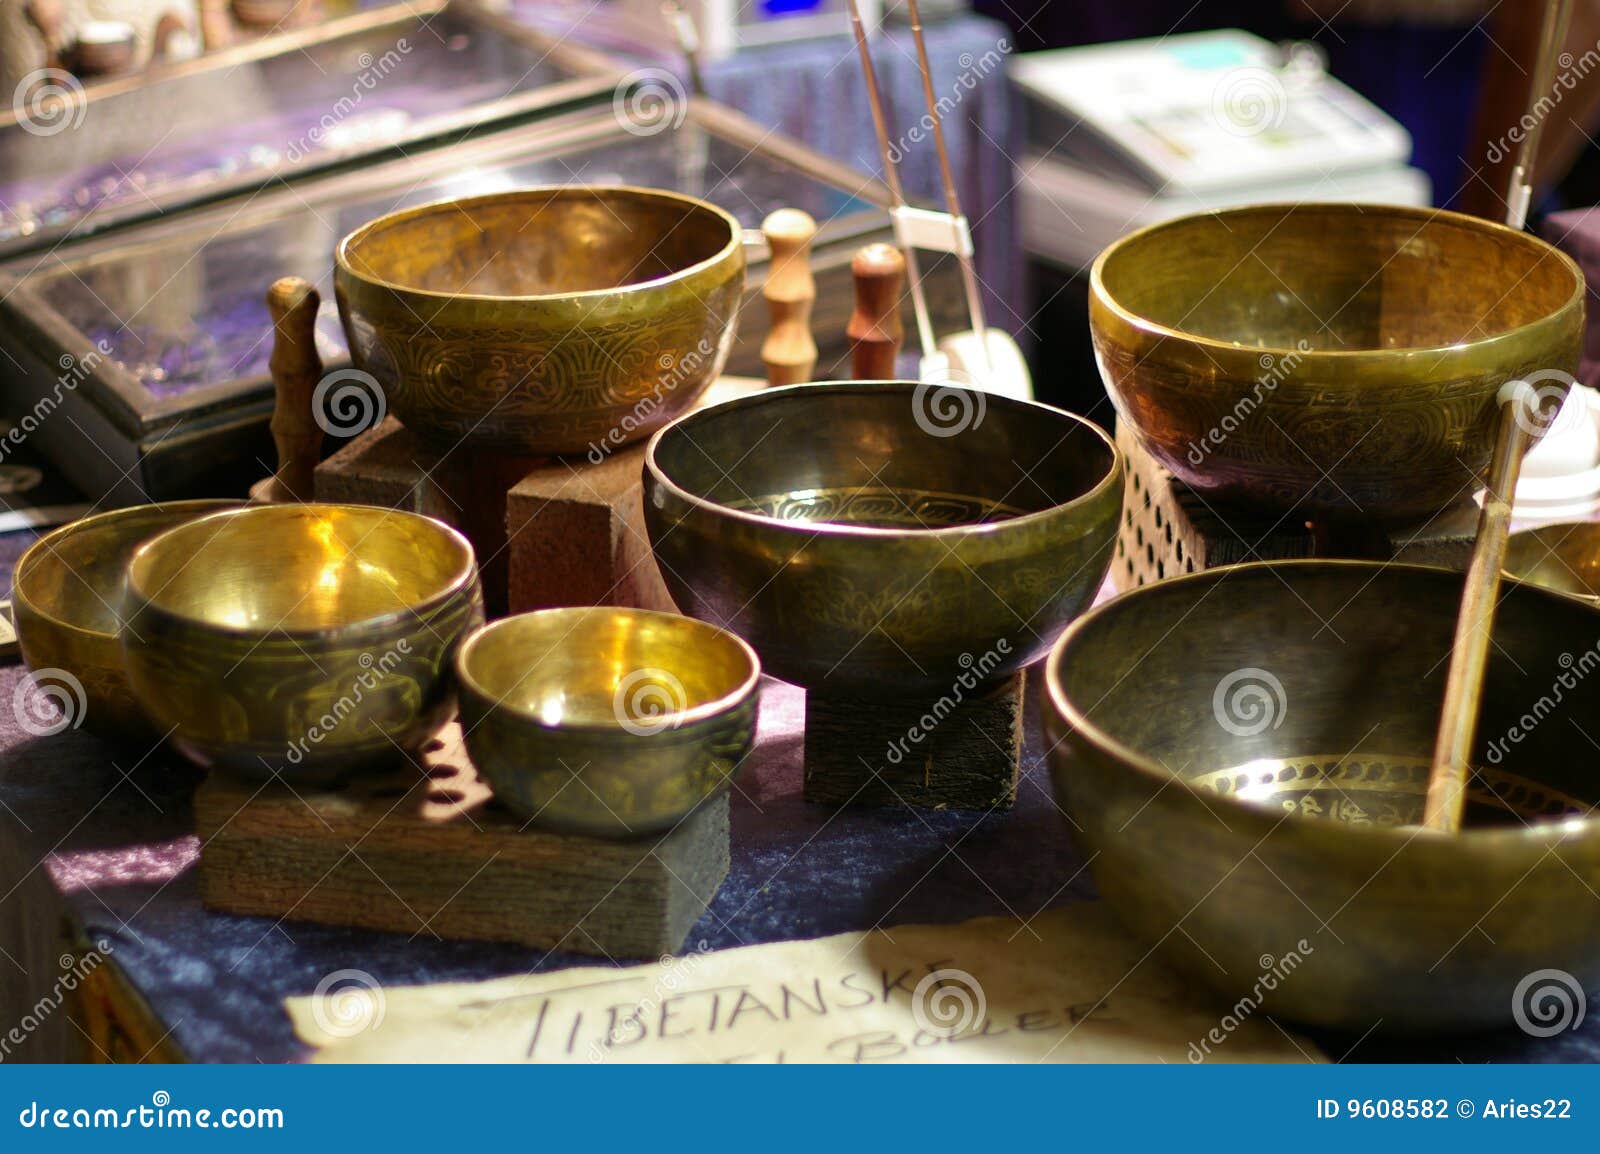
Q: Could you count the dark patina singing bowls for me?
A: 2